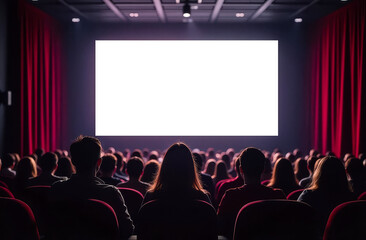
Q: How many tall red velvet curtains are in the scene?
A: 2